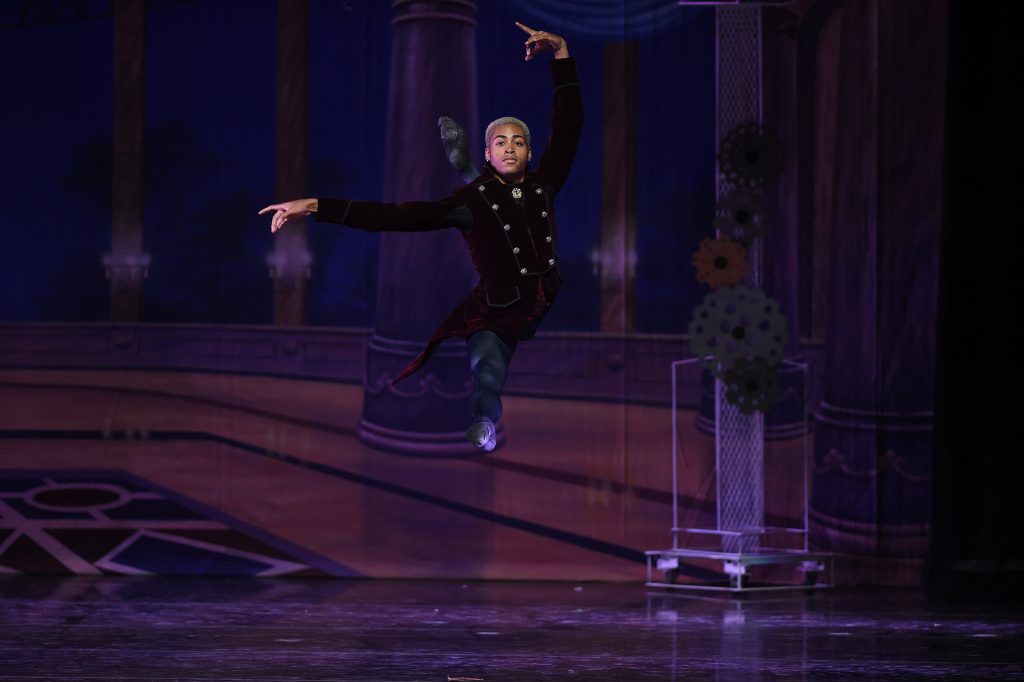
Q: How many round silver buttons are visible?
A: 9